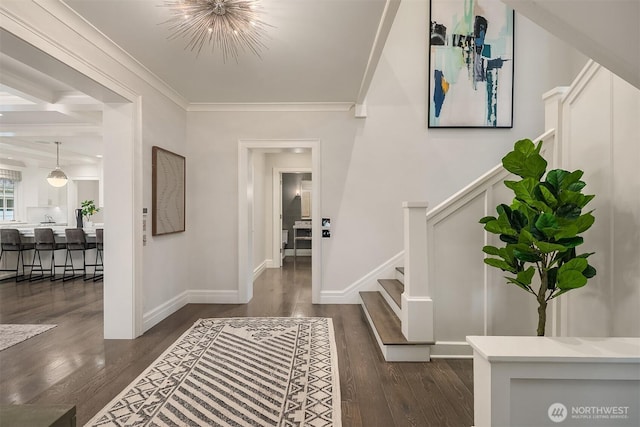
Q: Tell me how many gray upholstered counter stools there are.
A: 4